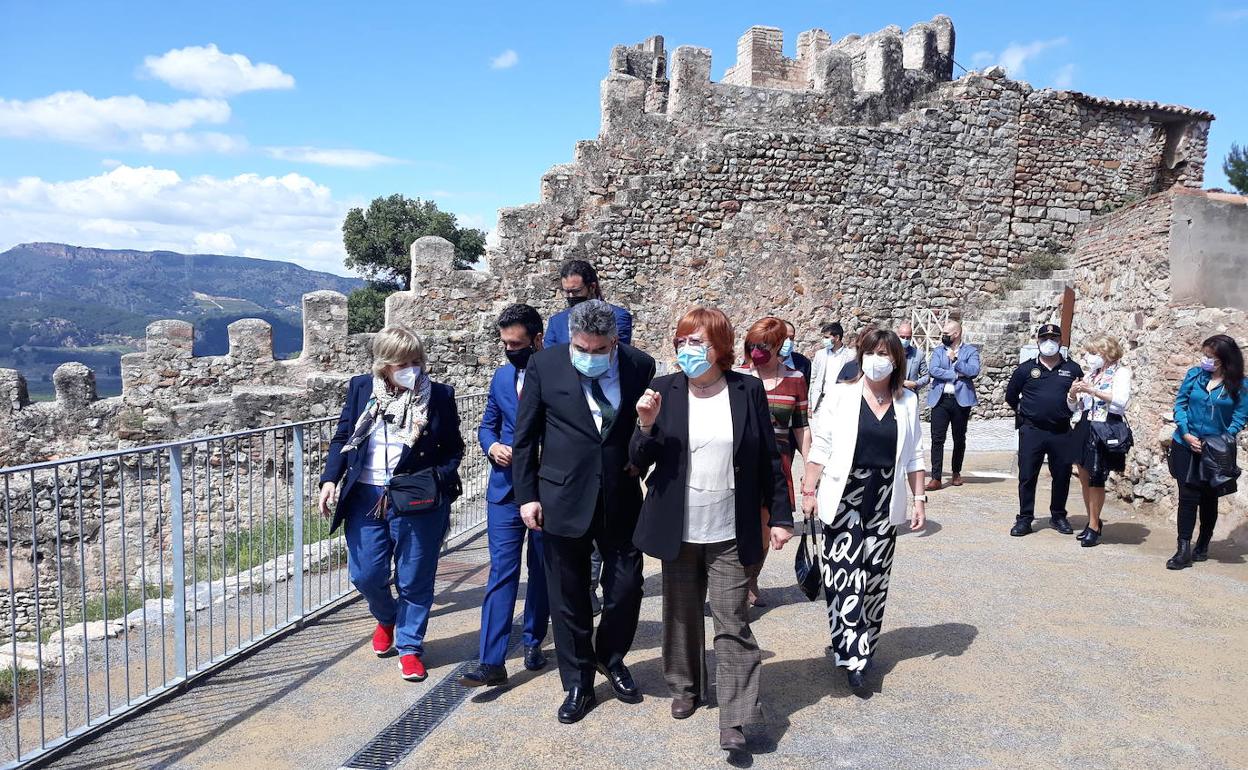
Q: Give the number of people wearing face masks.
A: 14